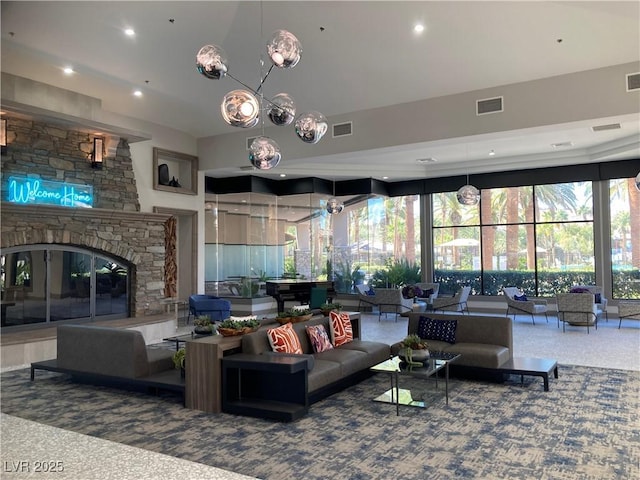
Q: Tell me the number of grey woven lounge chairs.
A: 8